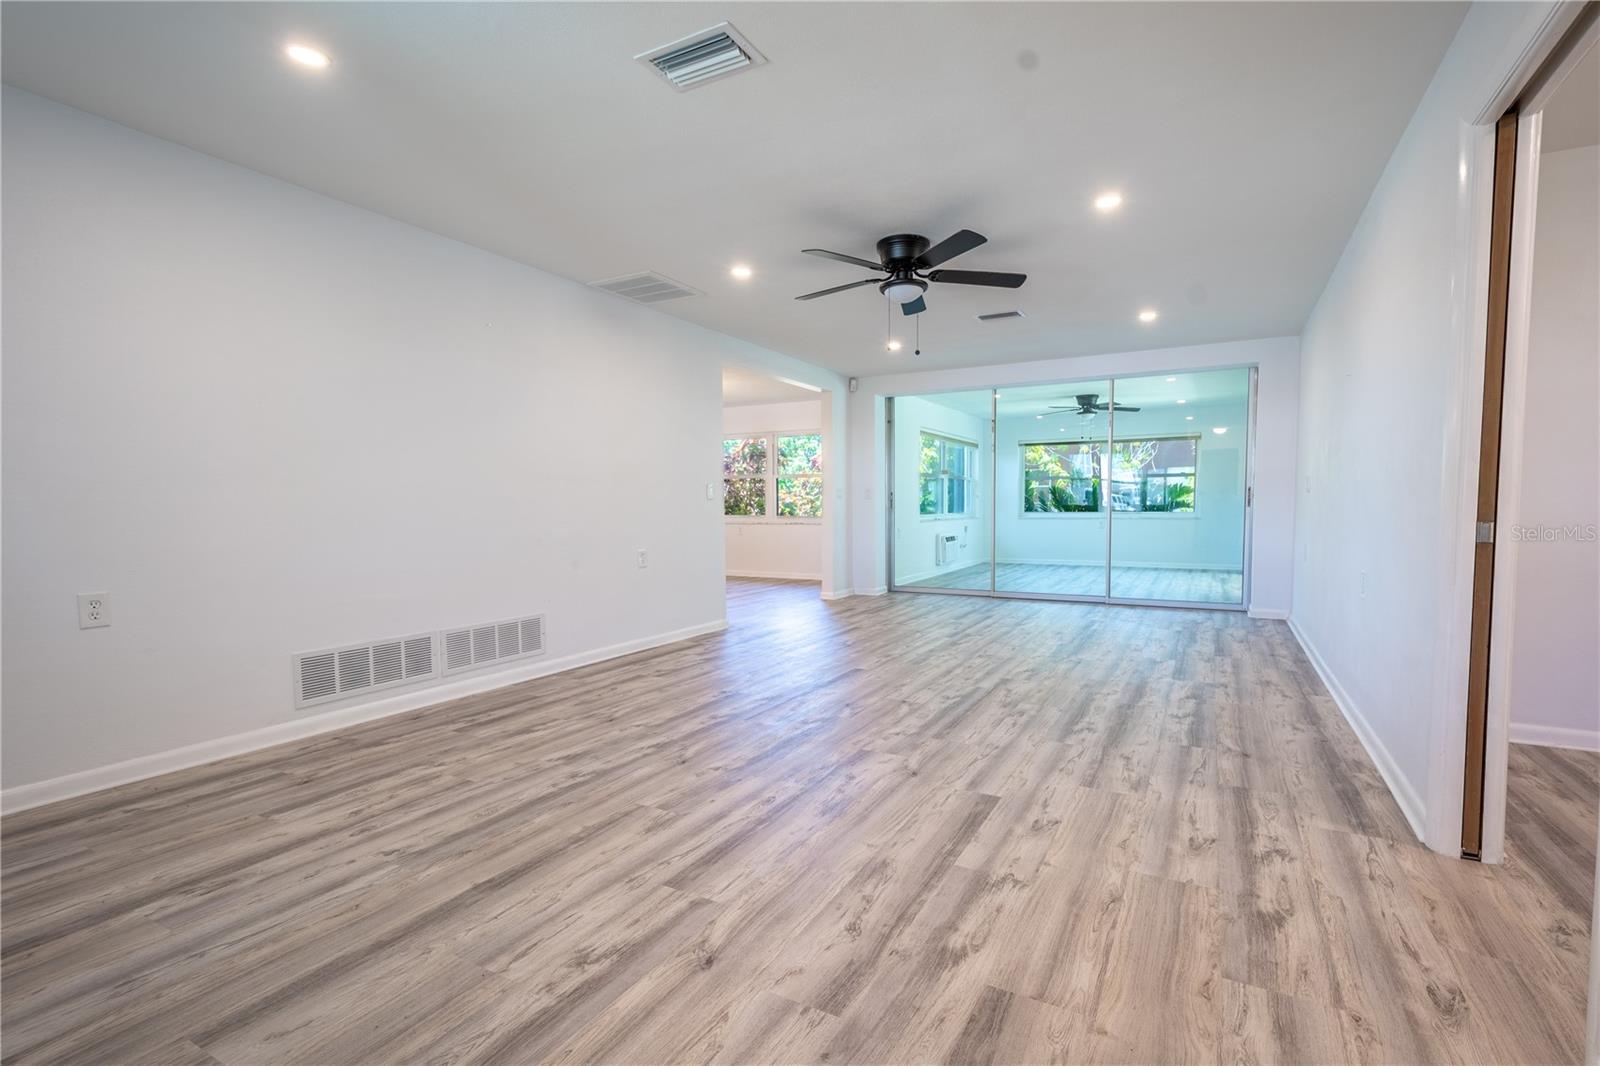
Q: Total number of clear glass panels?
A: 3